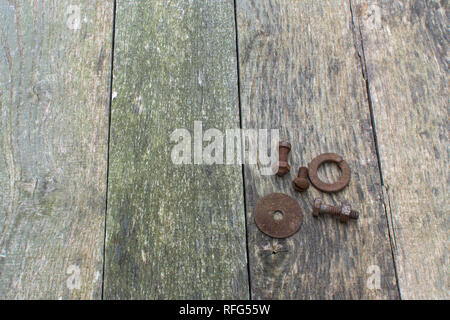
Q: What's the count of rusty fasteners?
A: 5